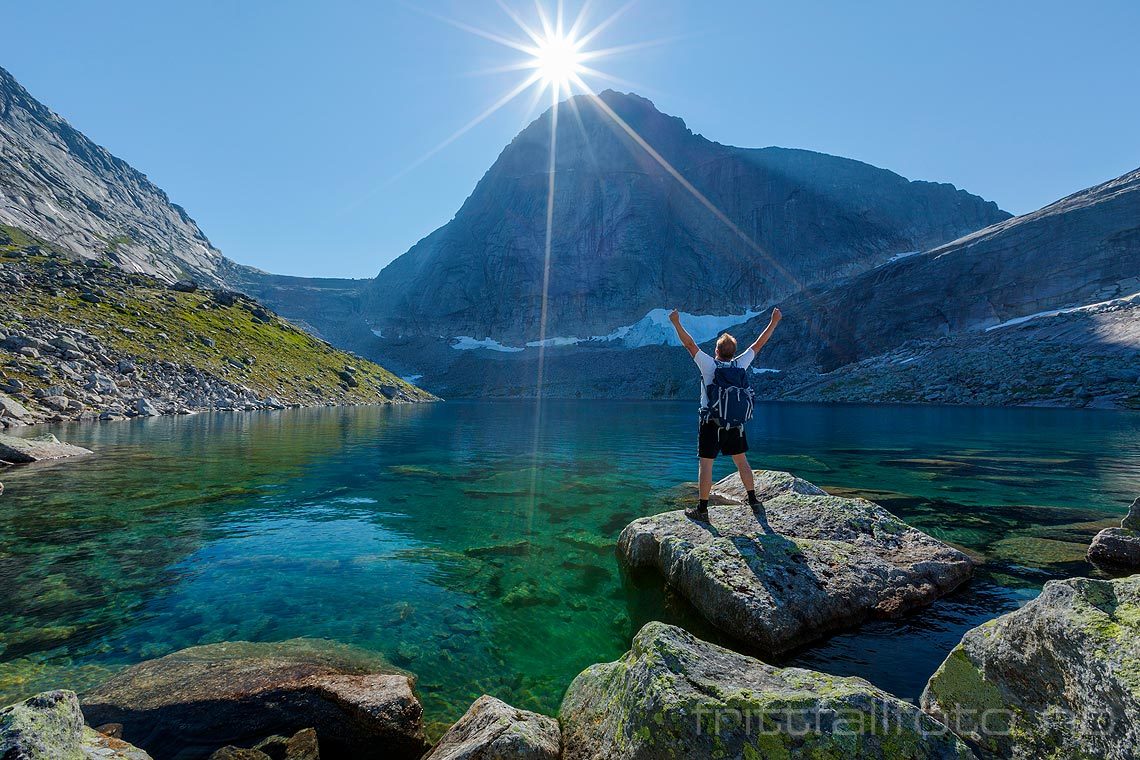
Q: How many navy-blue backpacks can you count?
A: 1